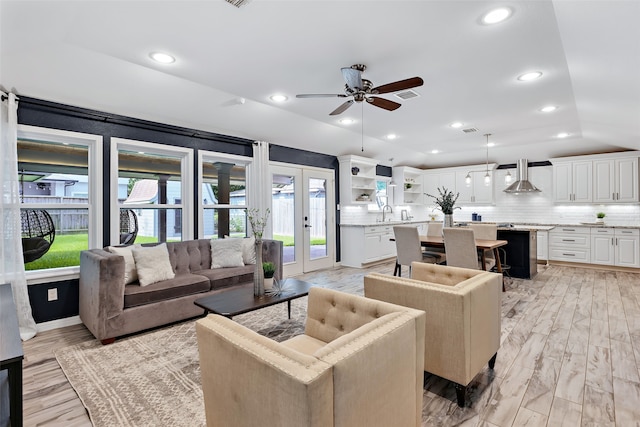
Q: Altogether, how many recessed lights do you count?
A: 11